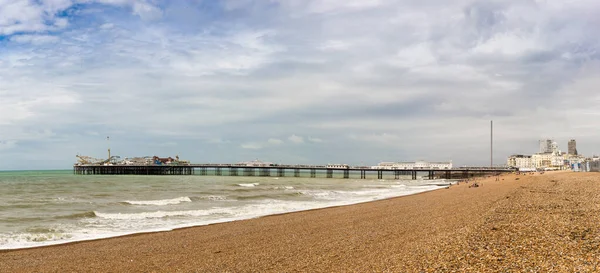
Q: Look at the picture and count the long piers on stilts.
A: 1